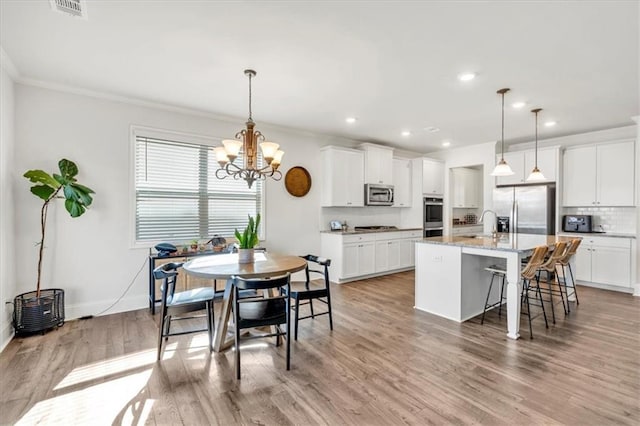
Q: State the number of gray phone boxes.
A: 0